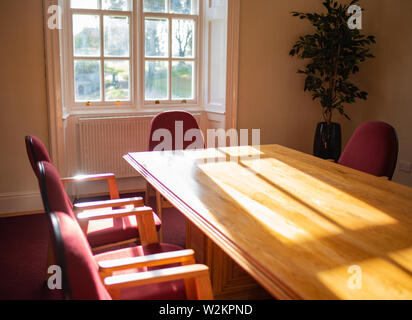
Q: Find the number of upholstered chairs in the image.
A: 5